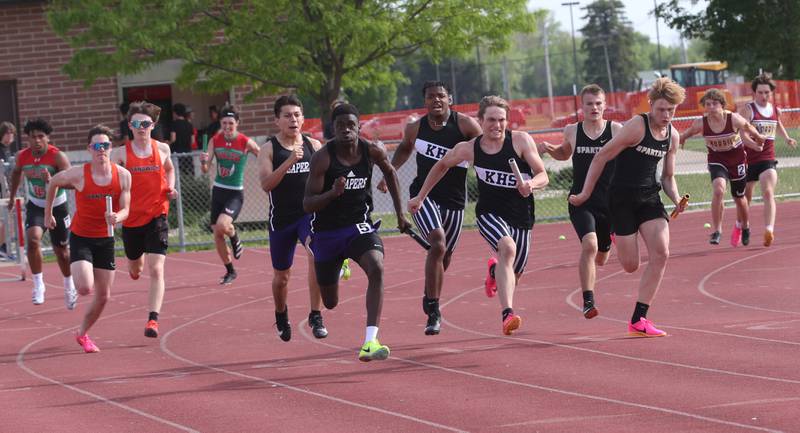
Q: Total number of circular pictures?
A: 0